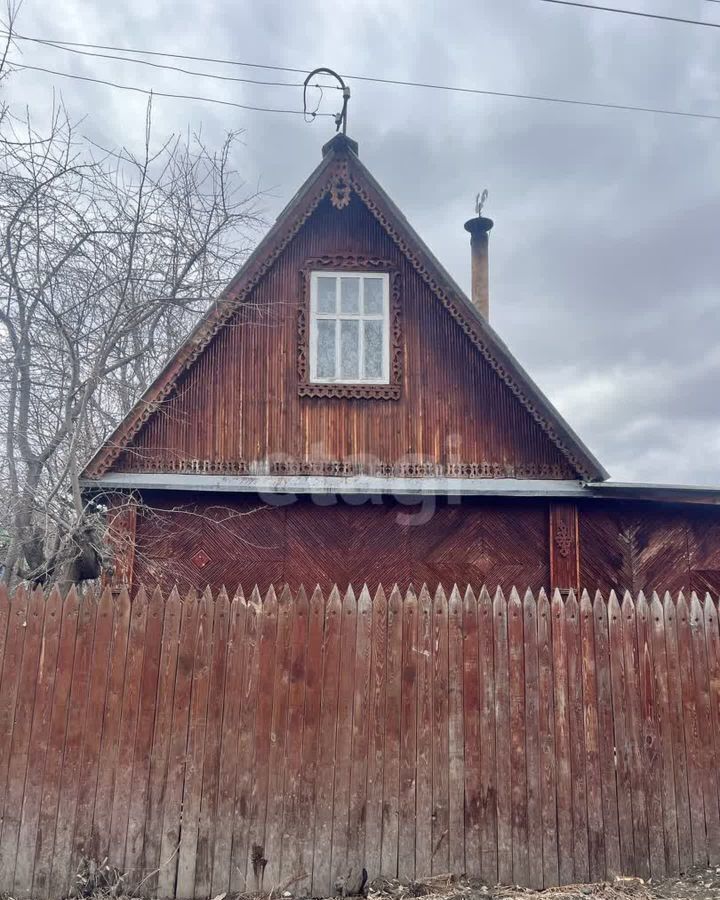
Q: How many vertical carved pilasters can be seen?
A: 2